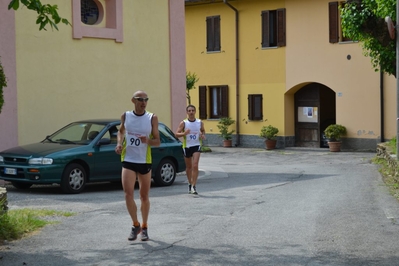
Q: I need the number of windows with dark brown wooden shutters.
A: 5